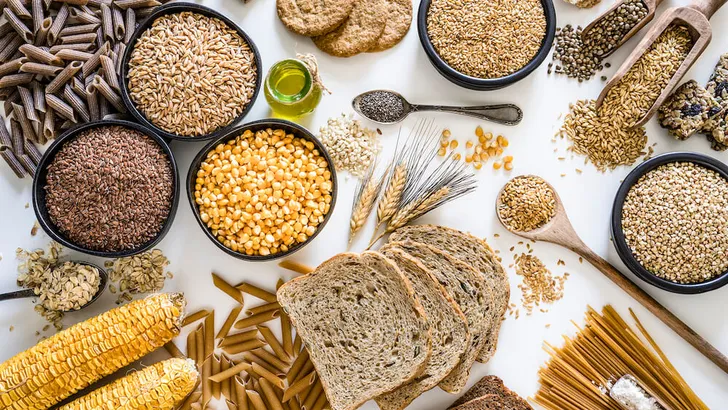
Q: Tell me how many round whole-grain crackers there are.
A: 3